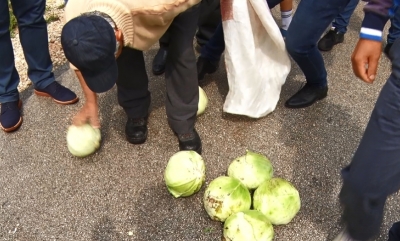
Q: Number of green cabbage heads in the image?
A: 7